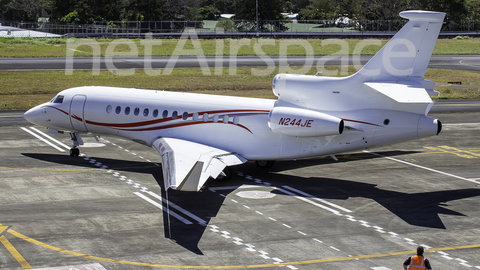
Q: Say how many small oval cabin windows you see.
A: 14